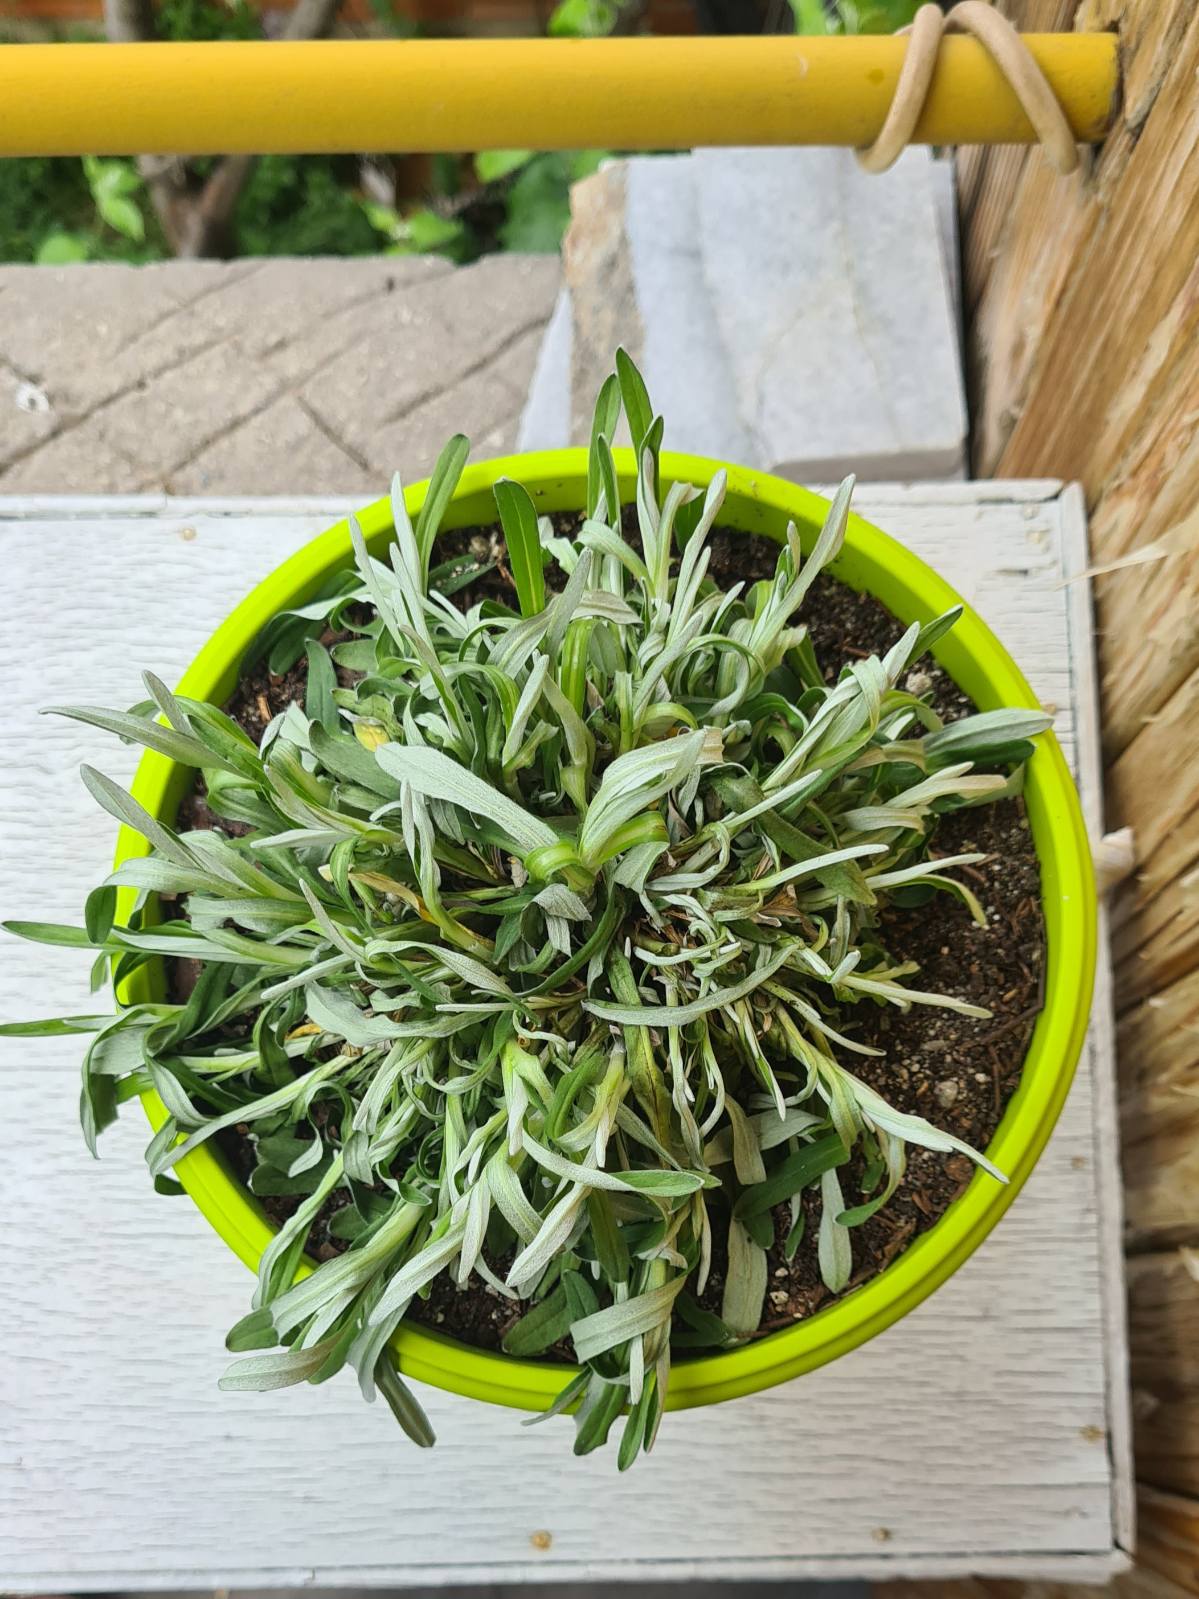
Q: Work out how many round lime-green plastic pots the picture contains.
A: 1